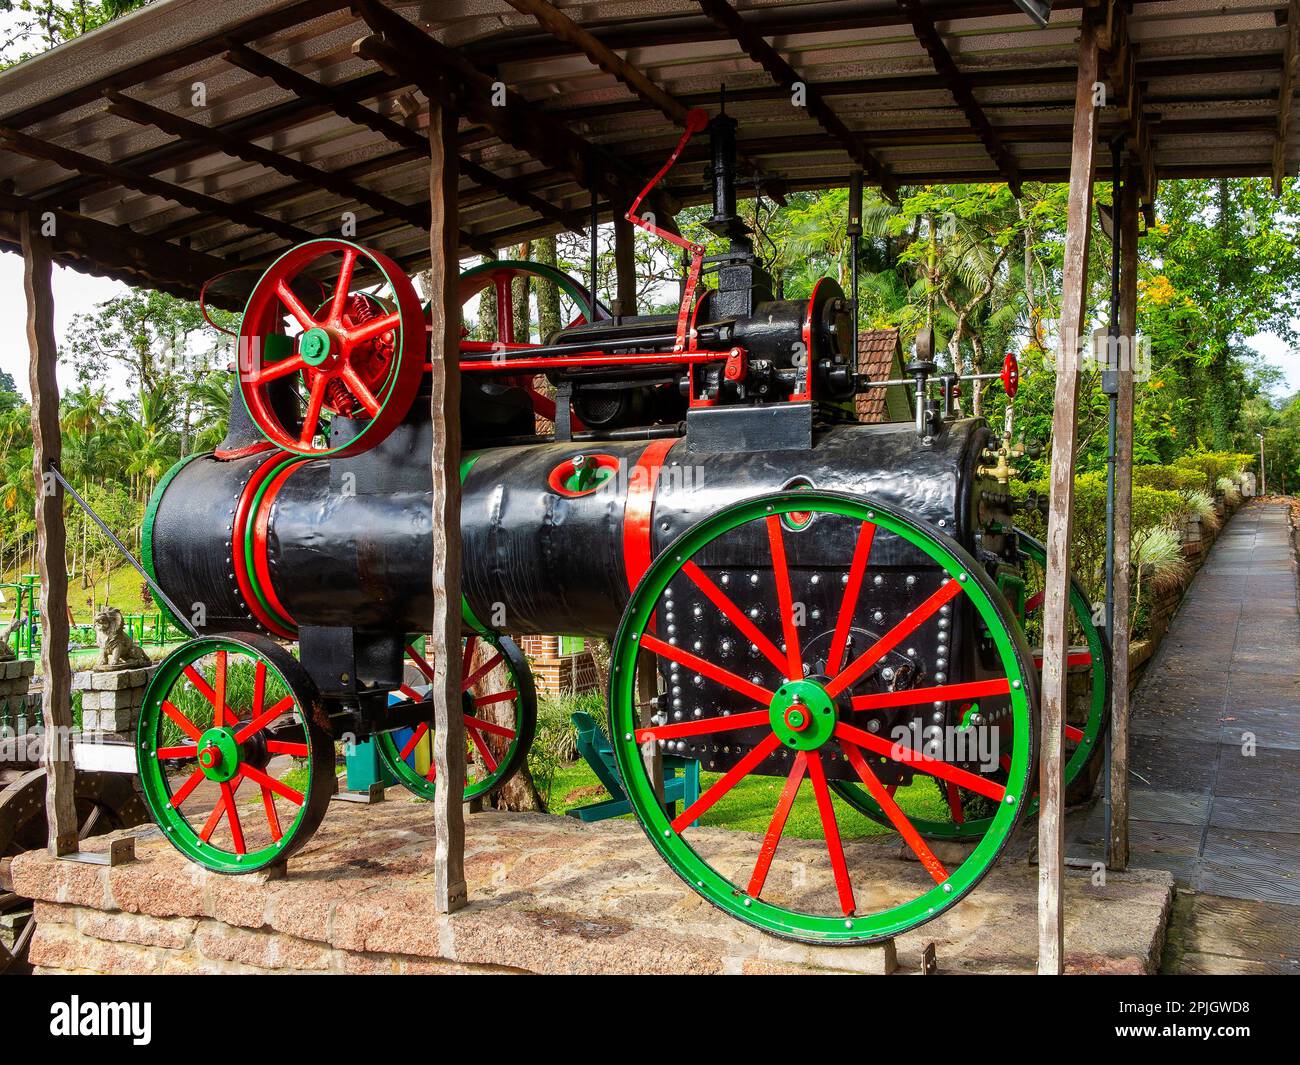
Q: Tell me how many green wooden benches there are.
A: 1